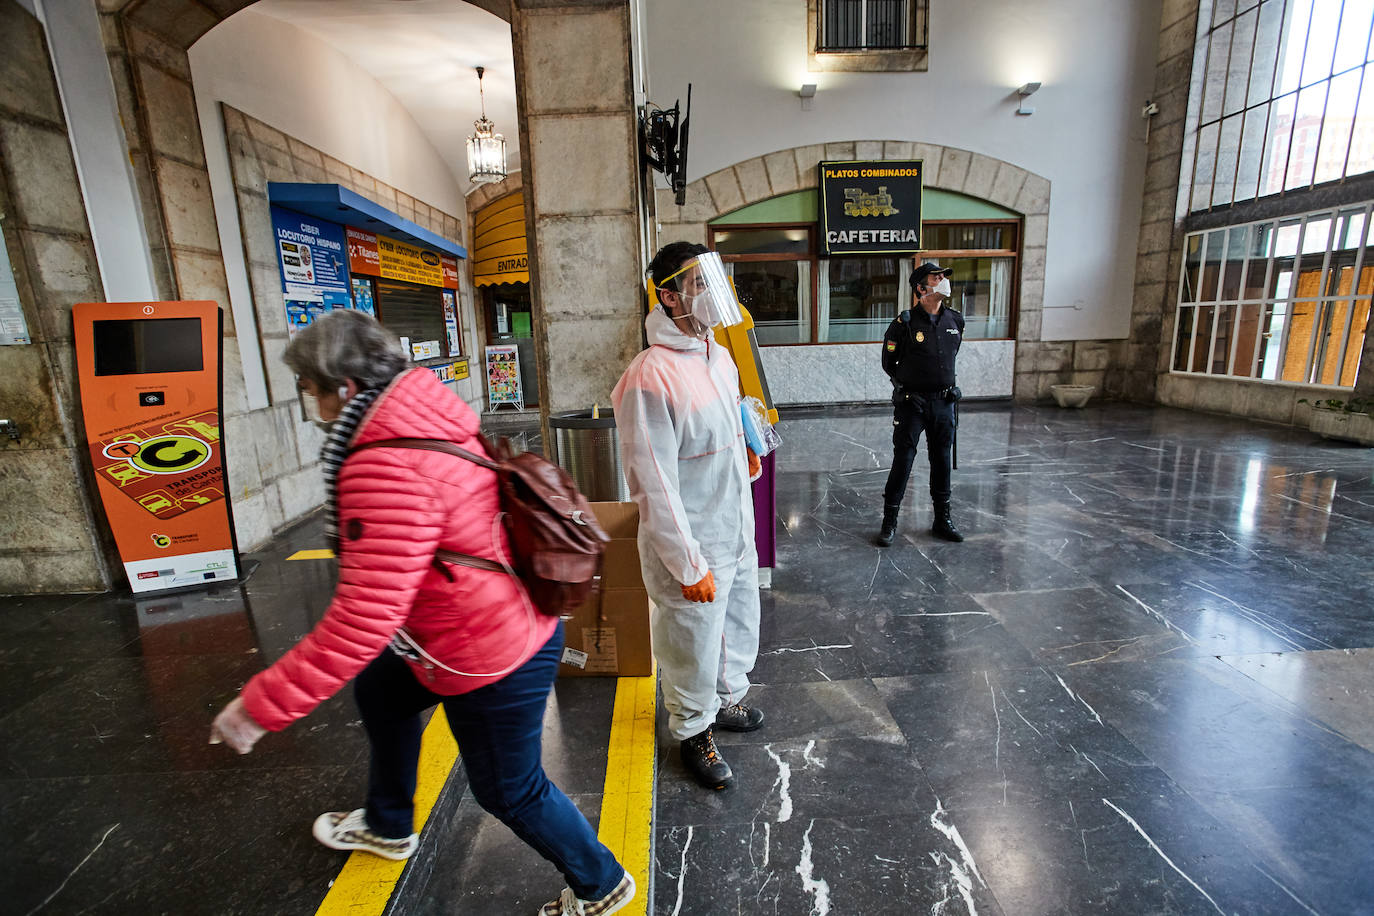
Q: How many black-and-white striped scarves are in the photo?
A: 1